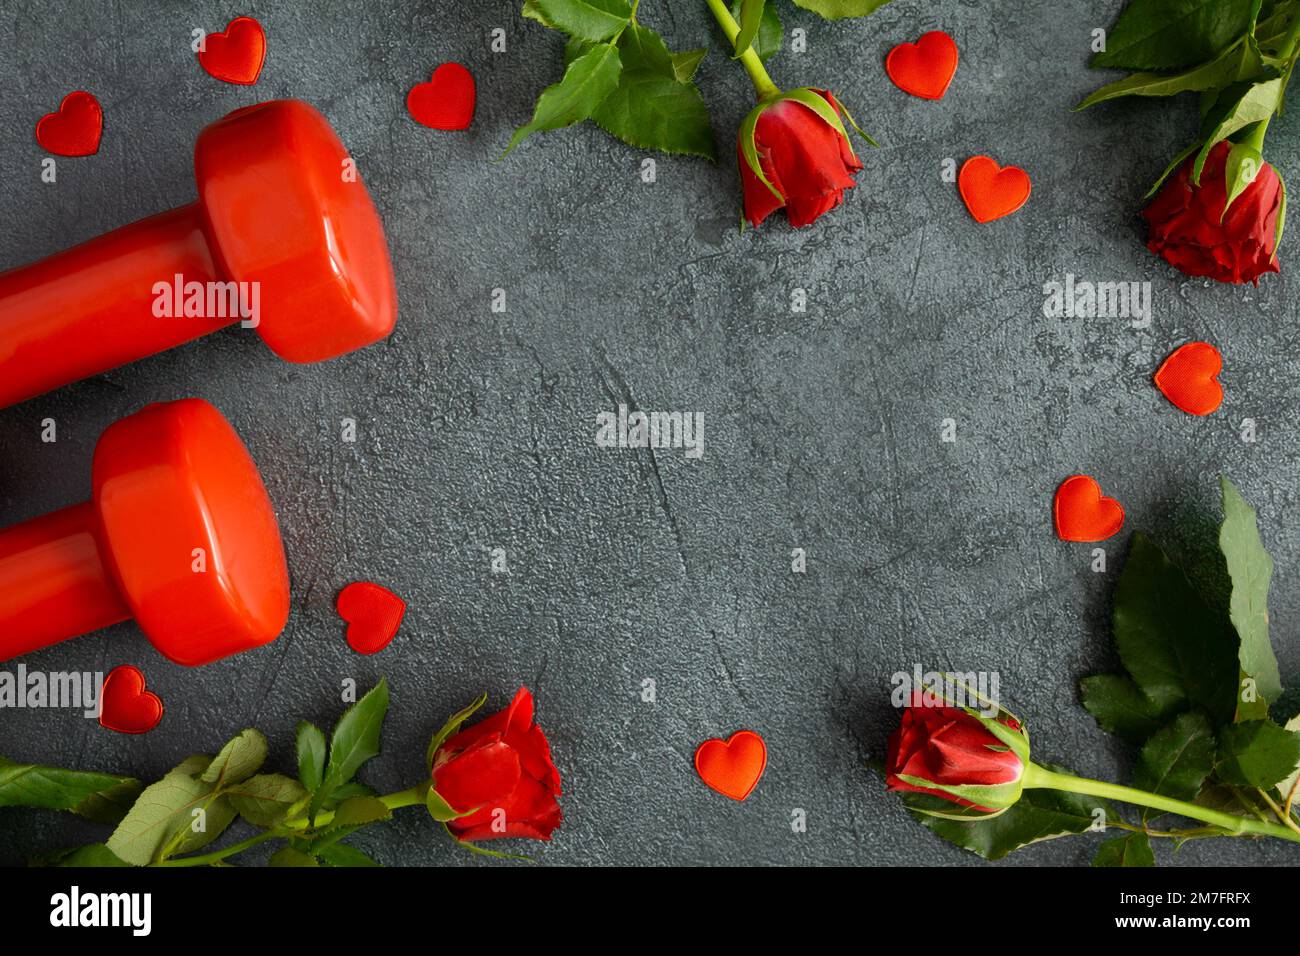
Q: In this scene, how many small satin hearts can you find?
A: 10